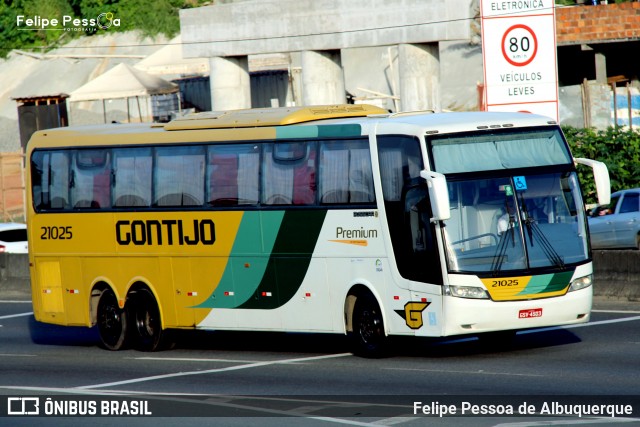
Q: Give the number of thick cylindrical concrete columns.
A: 3